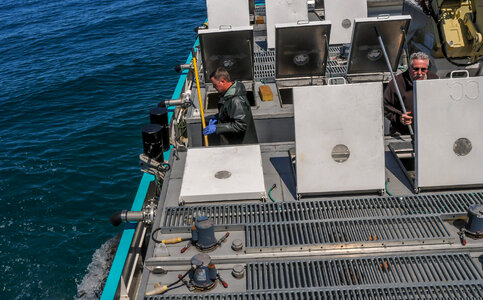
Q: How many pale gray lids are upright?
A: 5